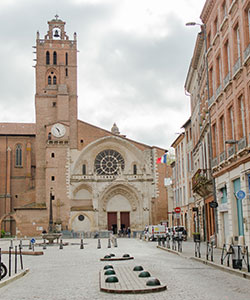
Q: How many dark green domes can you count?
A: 9